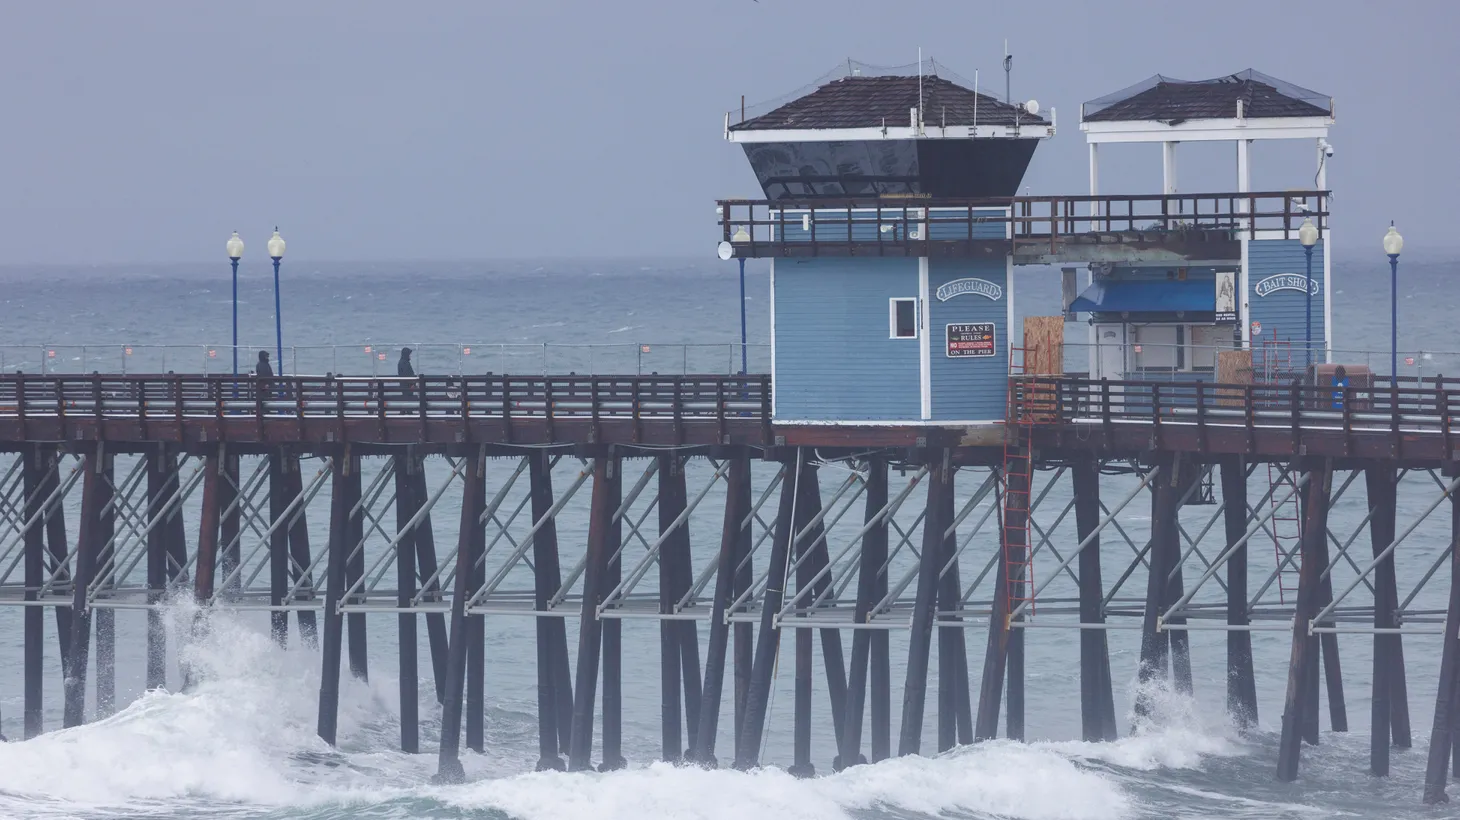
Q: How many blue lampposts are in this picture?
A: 5